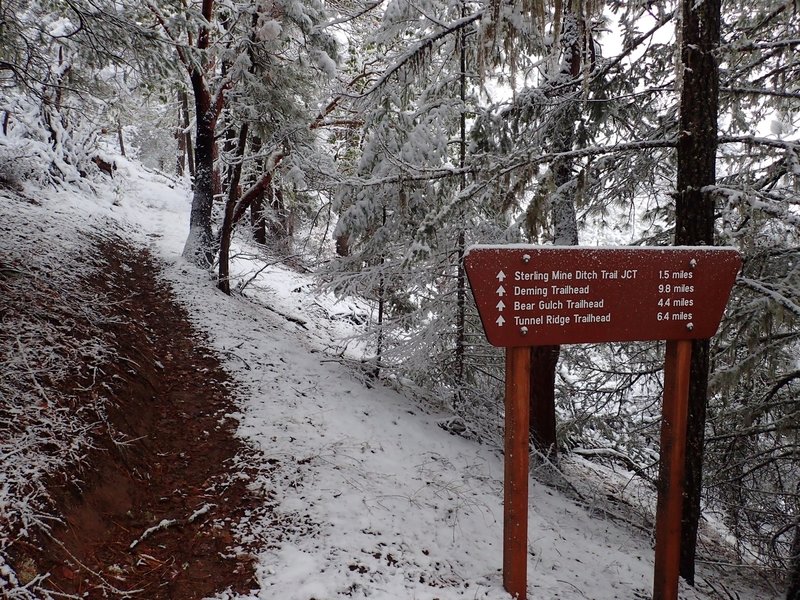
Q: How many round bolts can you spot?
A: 4